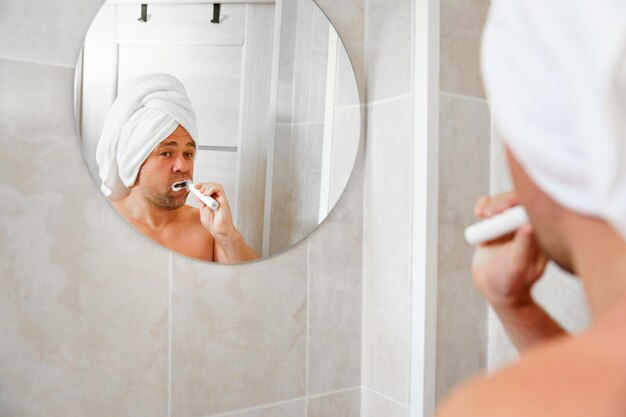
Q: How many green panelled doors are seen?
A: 0